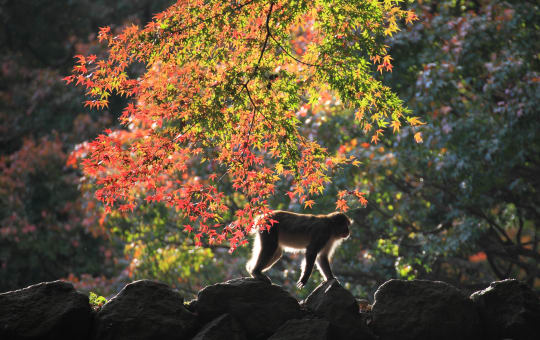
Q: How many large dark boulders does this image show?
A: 6